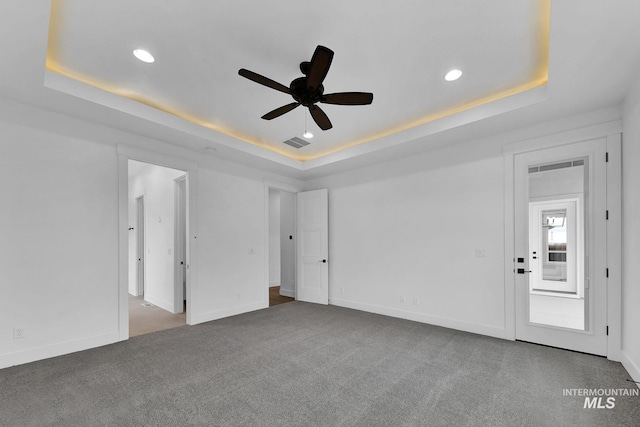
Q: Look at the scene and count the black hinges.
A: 4